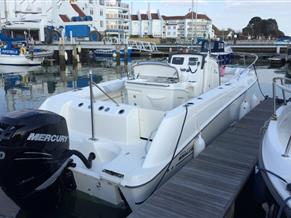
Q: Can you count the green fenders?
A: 0